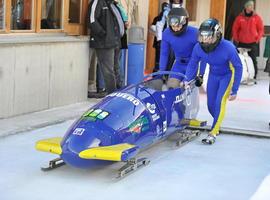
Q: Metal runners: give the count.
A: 3